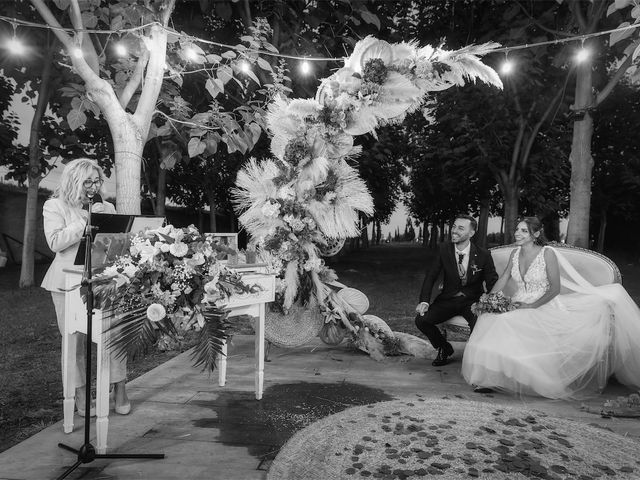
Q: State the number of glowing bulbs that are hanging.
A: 8